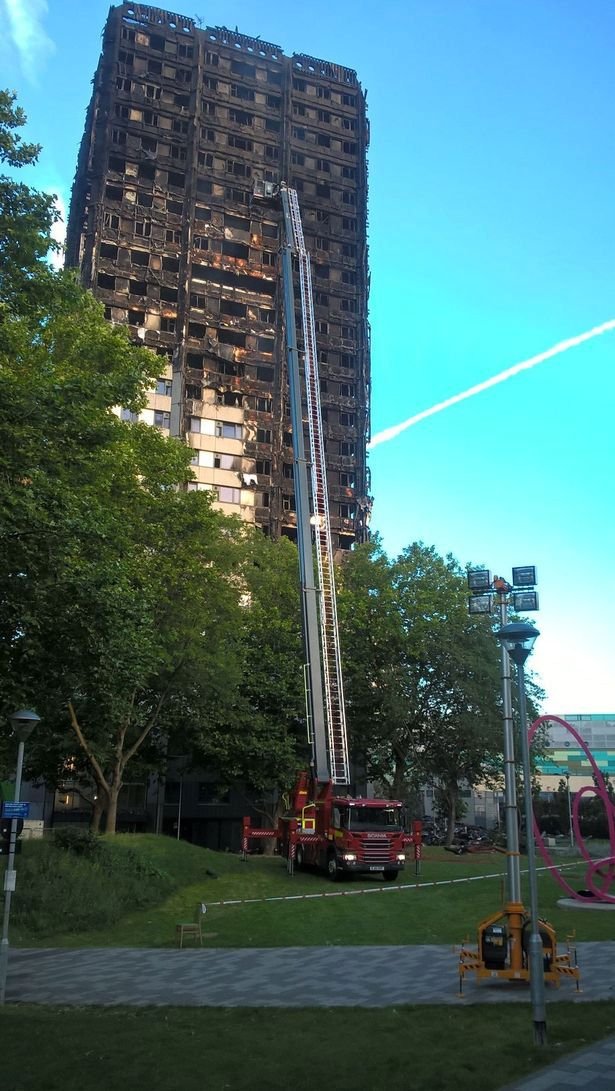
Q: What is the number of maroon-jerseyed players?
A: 0